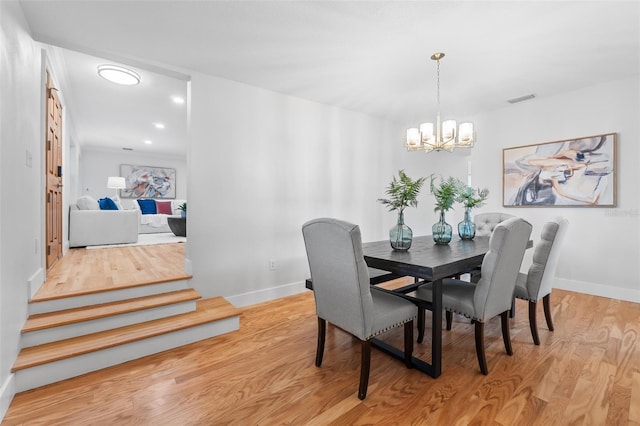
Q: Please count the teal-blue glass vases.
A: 3